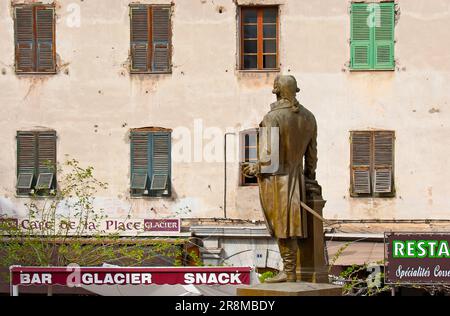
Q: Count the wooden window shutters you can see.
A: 12